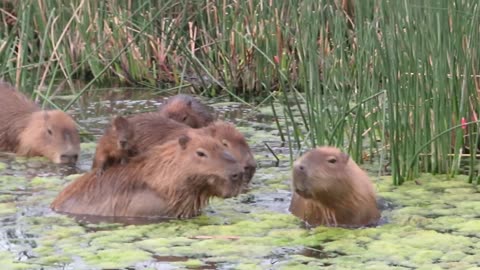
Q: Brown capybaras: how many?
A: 6